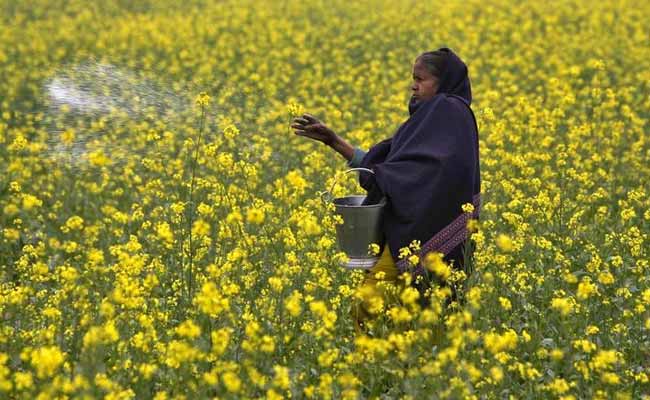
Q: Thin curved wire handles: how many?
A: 1